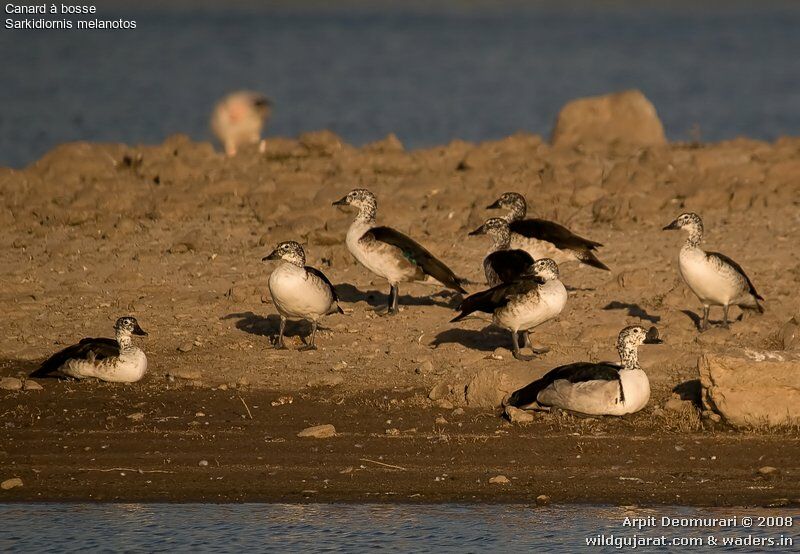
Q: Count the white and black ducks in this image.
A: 8